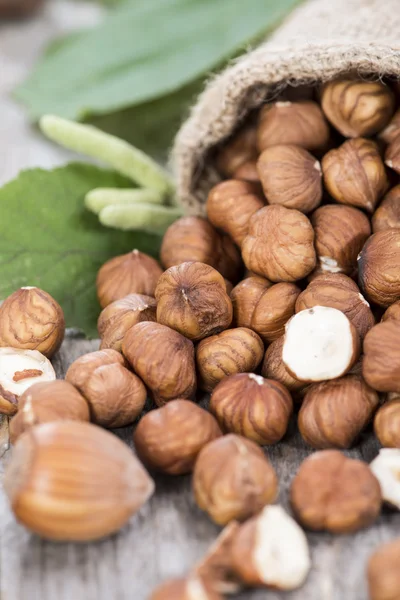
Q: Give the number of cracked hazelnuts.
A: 4